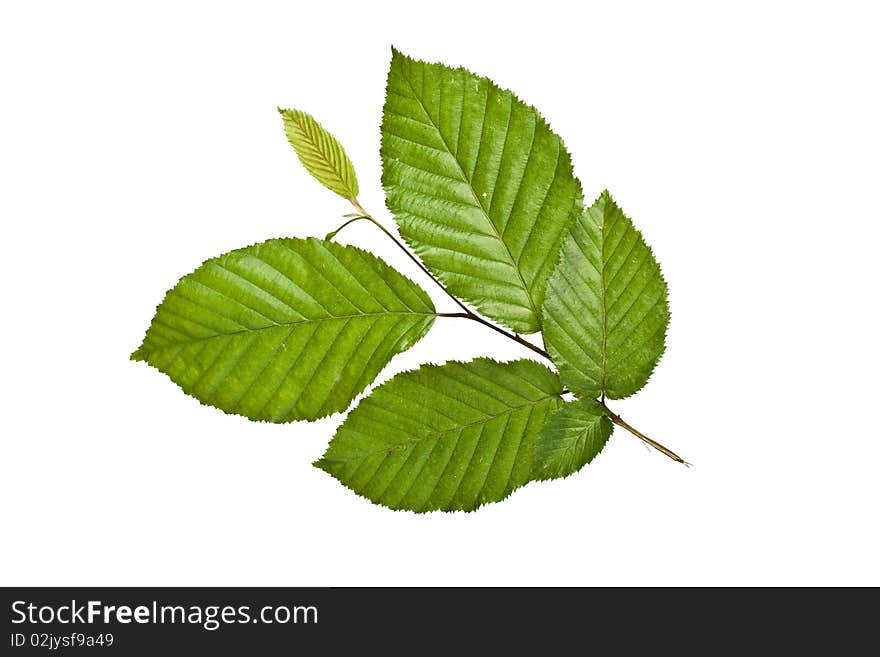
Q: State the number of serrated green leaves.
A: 6